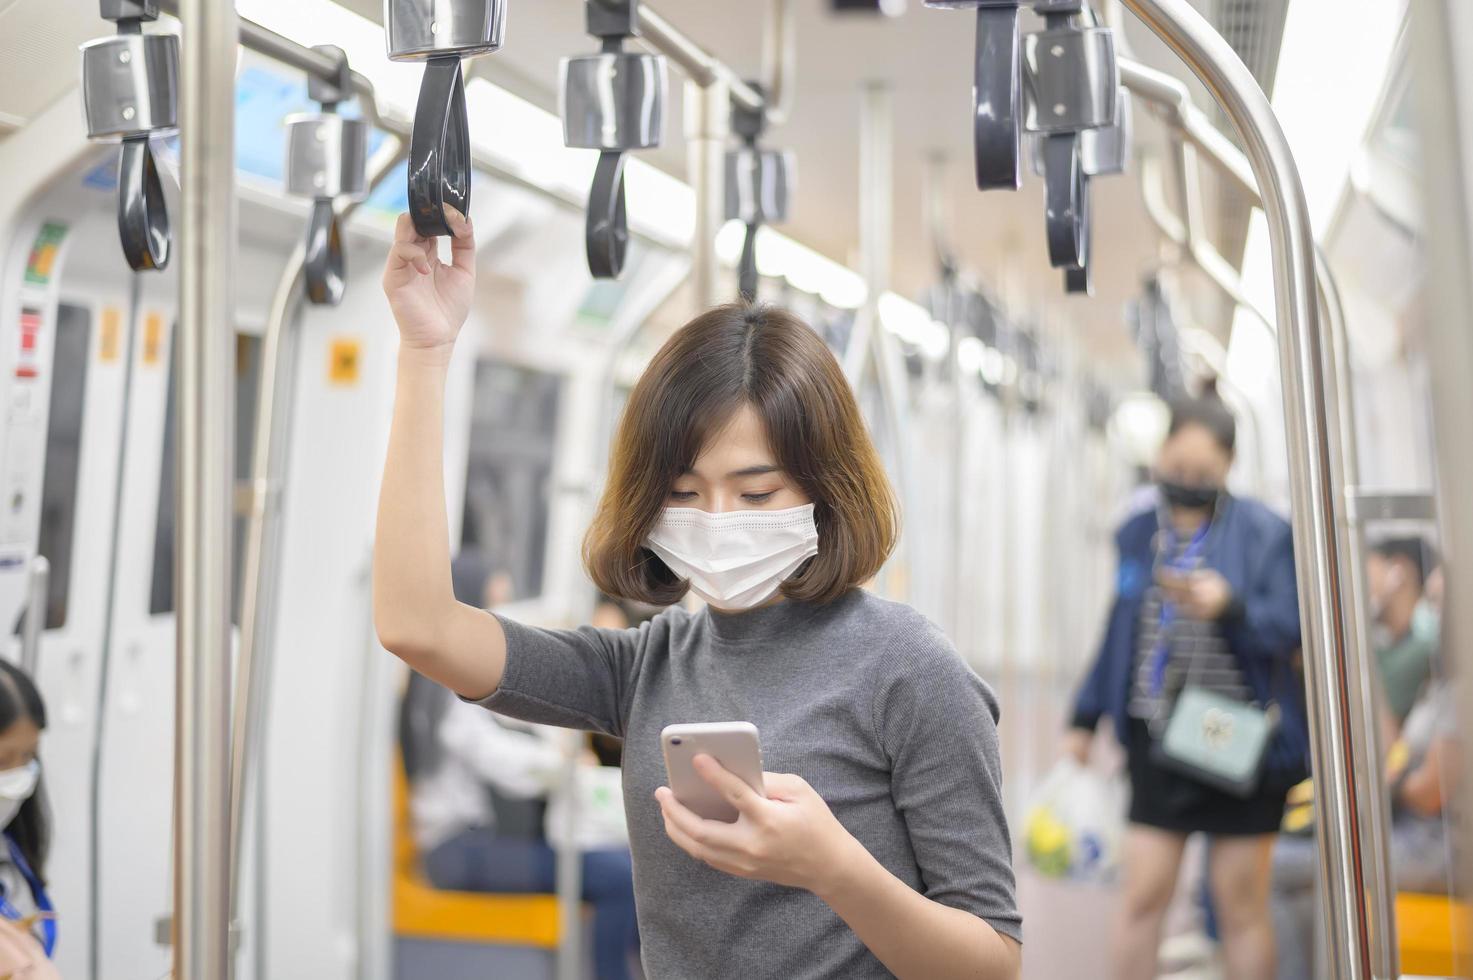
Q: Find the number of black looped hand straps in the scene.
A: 8